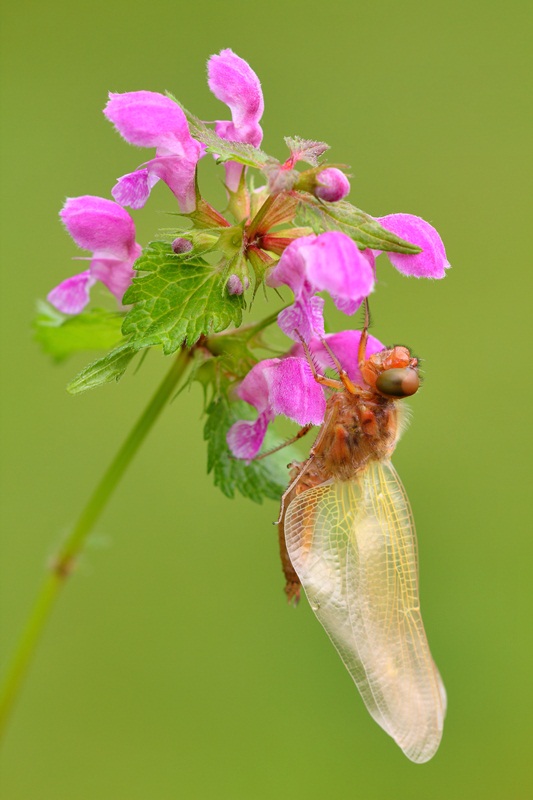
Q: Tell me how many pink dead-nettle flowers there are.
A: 7